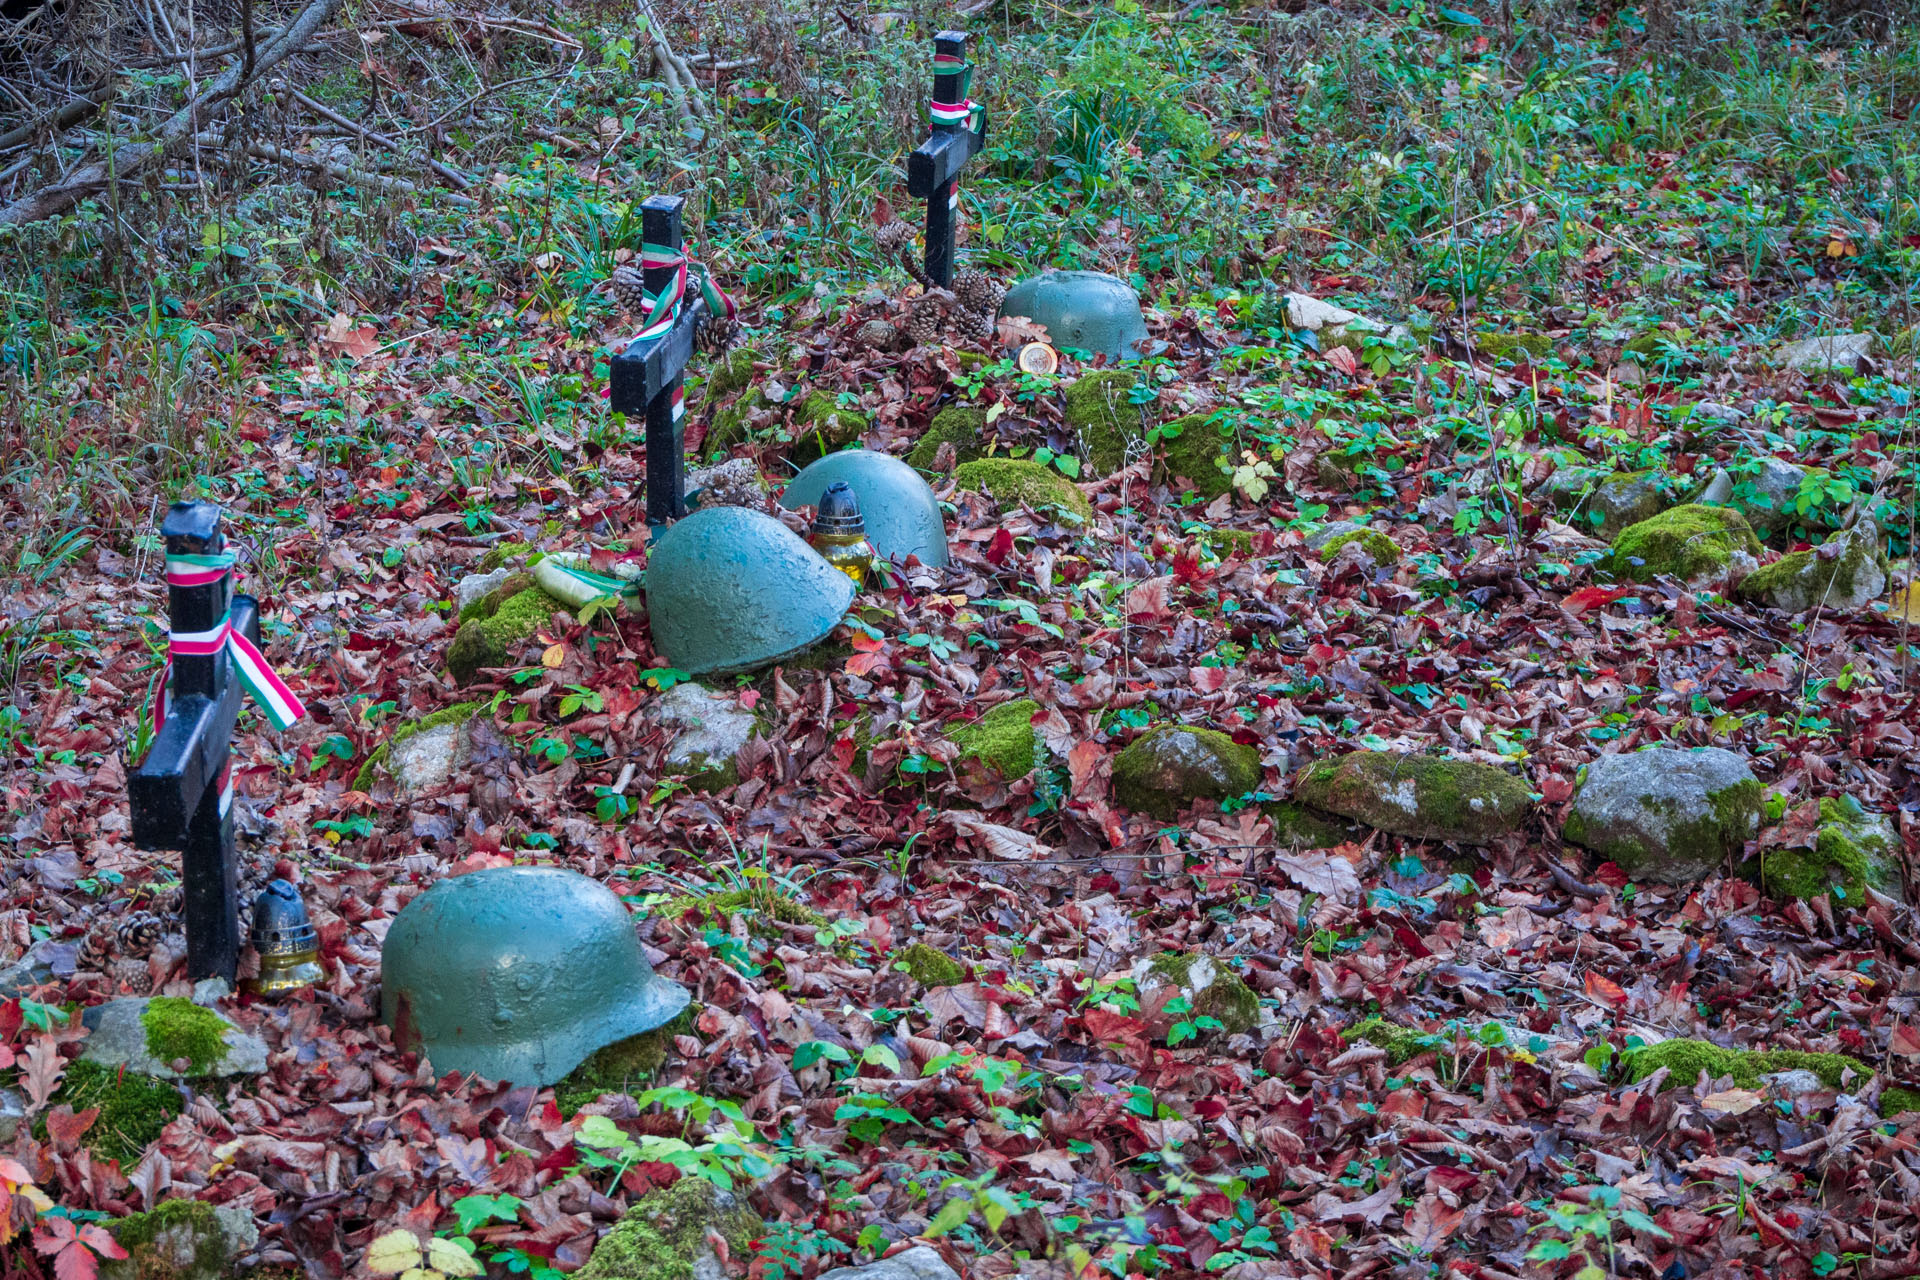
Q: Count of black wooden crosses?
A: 3